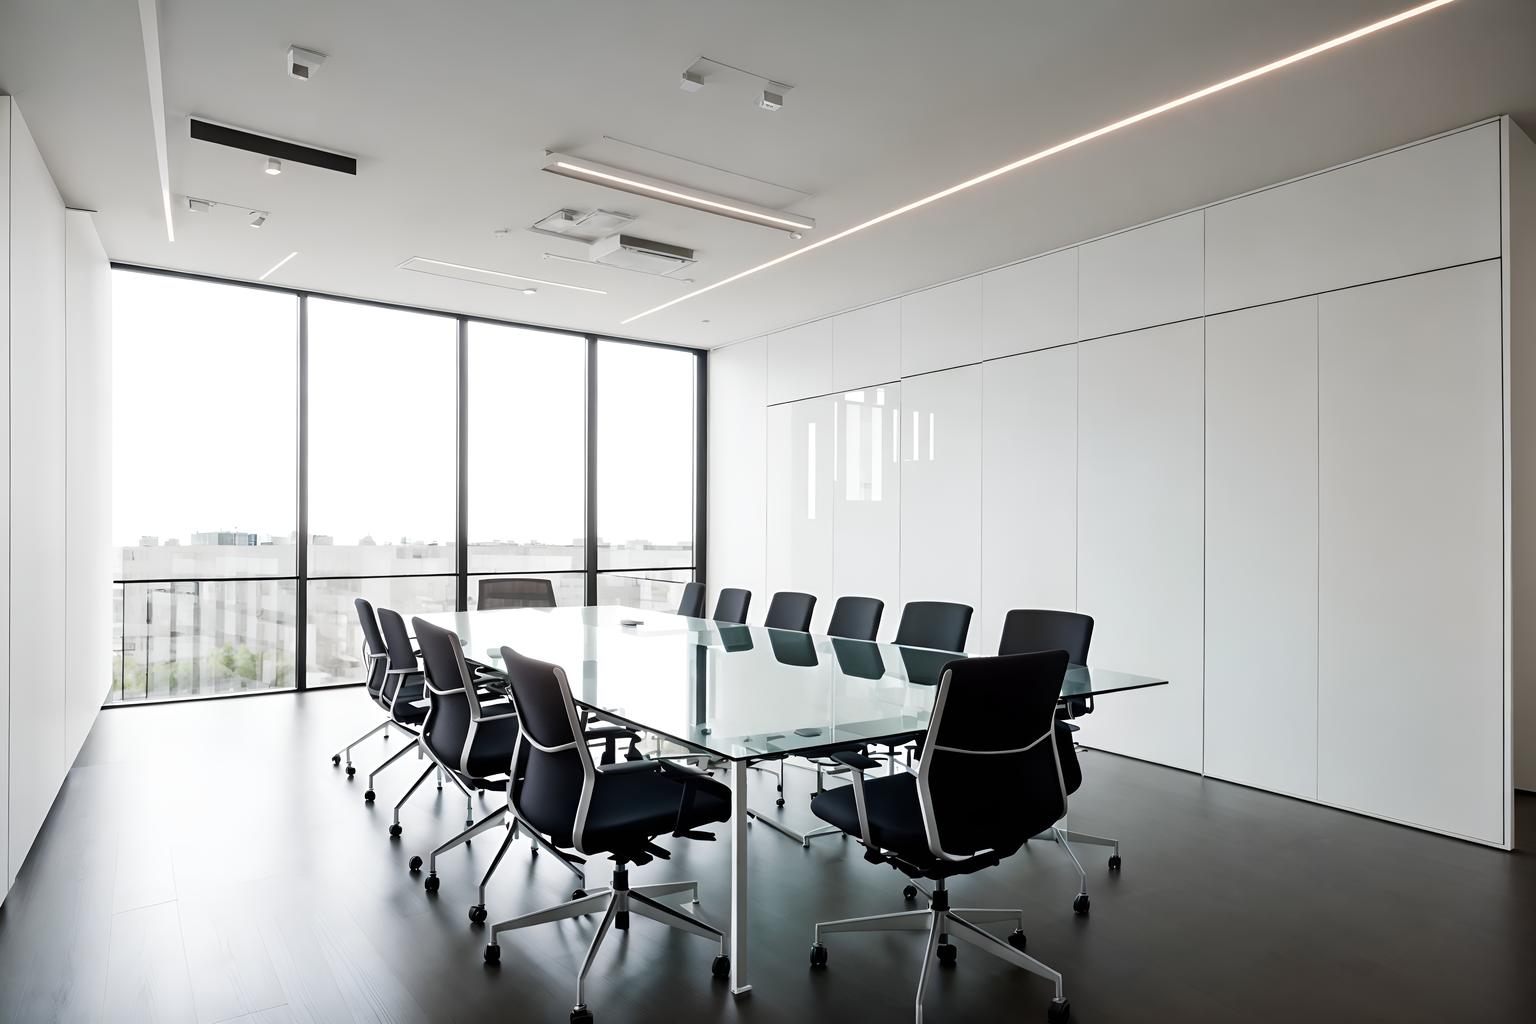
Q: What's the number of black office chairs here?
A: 12